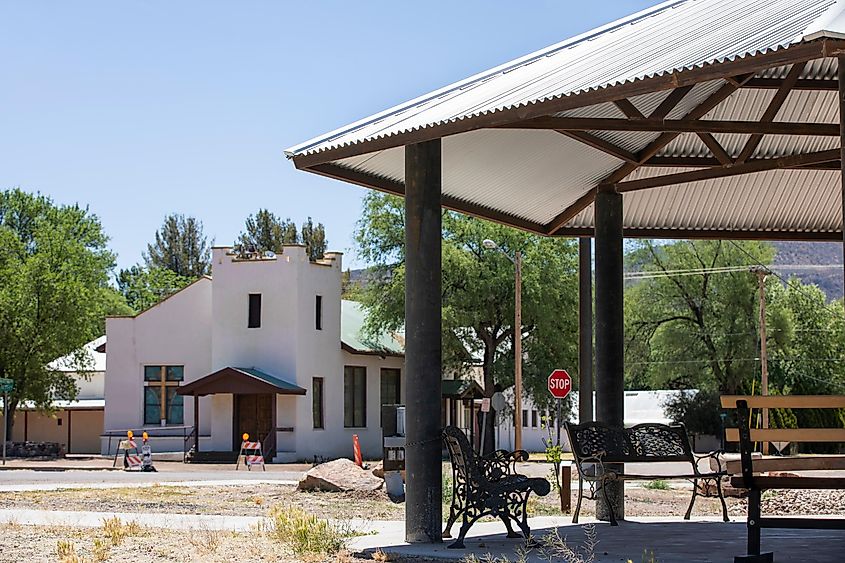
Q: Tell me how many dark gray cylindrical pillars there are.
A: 3